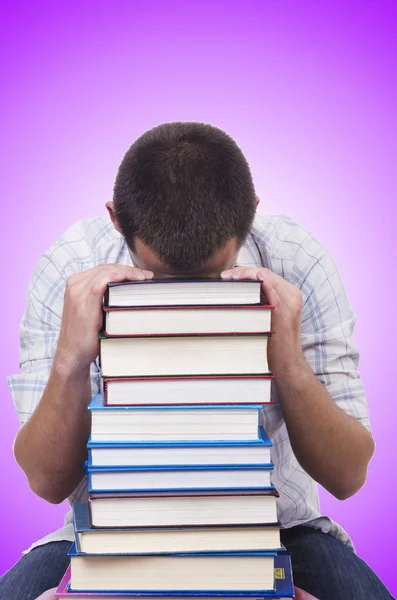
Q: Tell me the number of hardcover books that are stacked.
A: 11